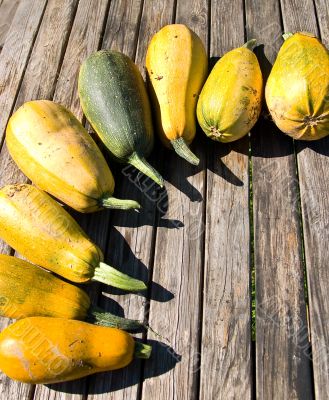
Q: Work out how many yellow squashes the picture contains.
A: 7